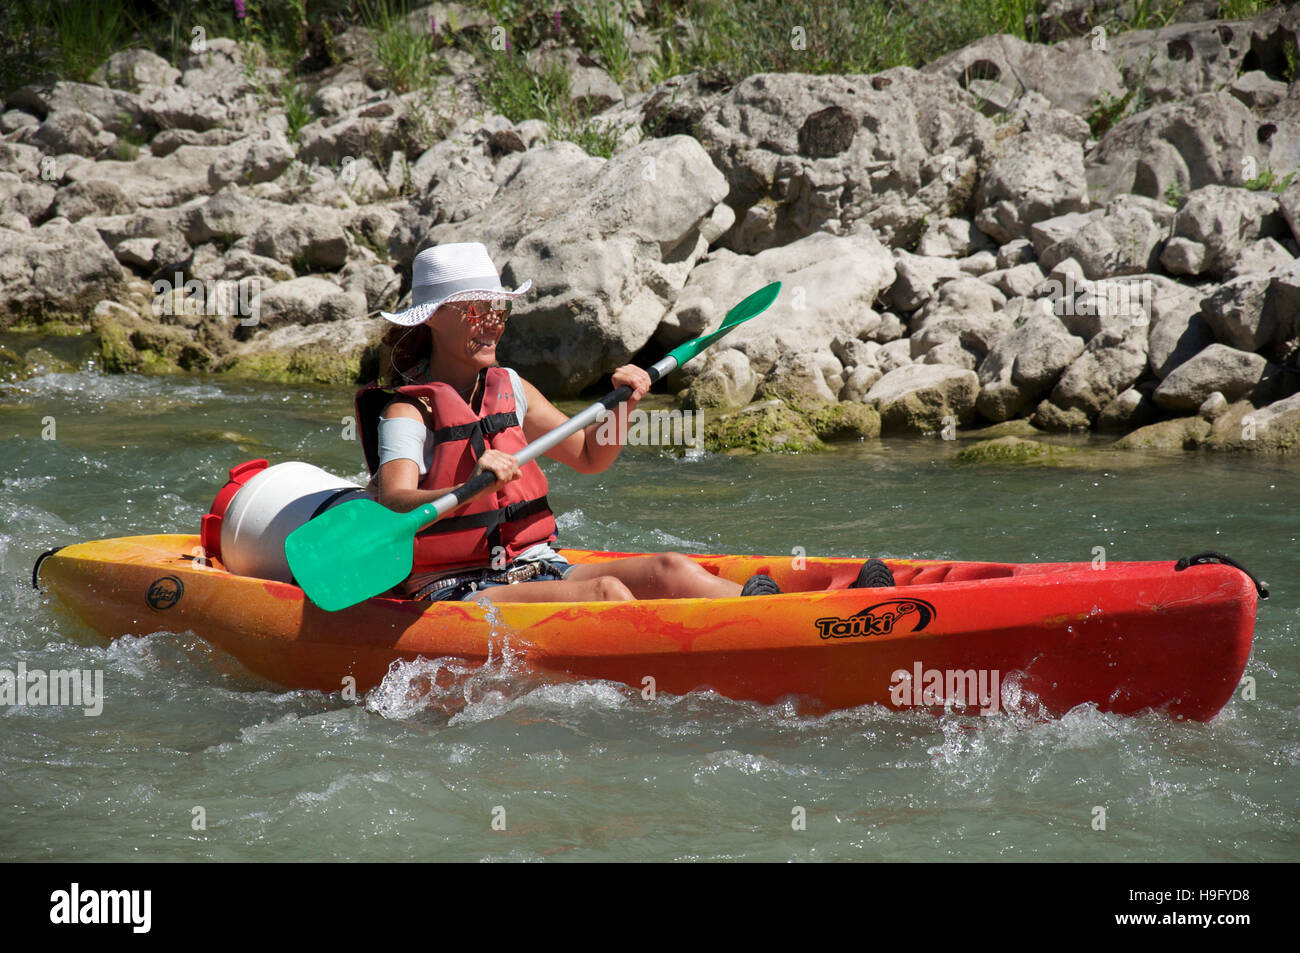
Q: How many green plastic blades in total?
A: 2